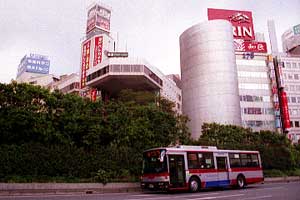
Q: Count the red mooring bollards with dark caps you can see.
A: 0